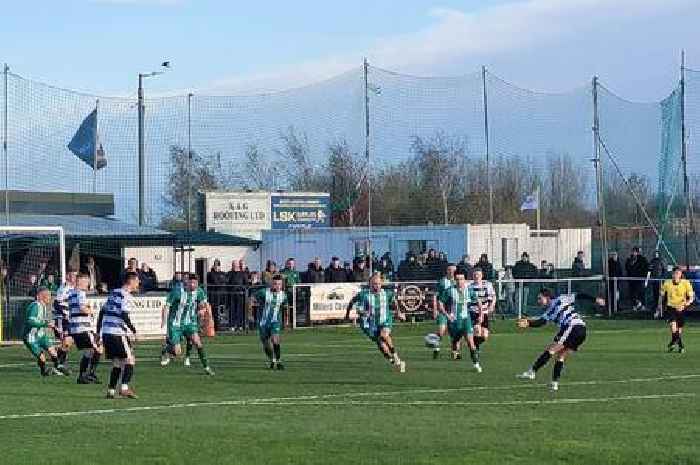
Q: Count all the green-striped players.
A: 7